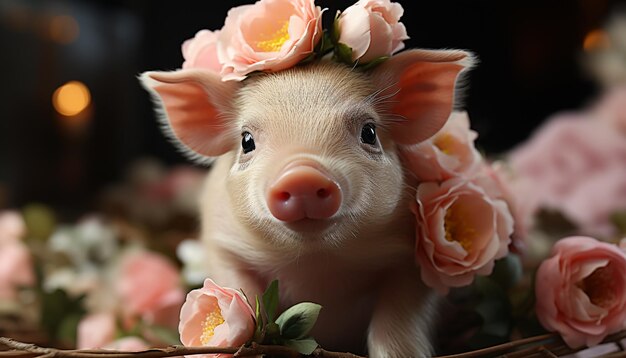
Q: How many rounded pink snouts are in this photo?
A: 1